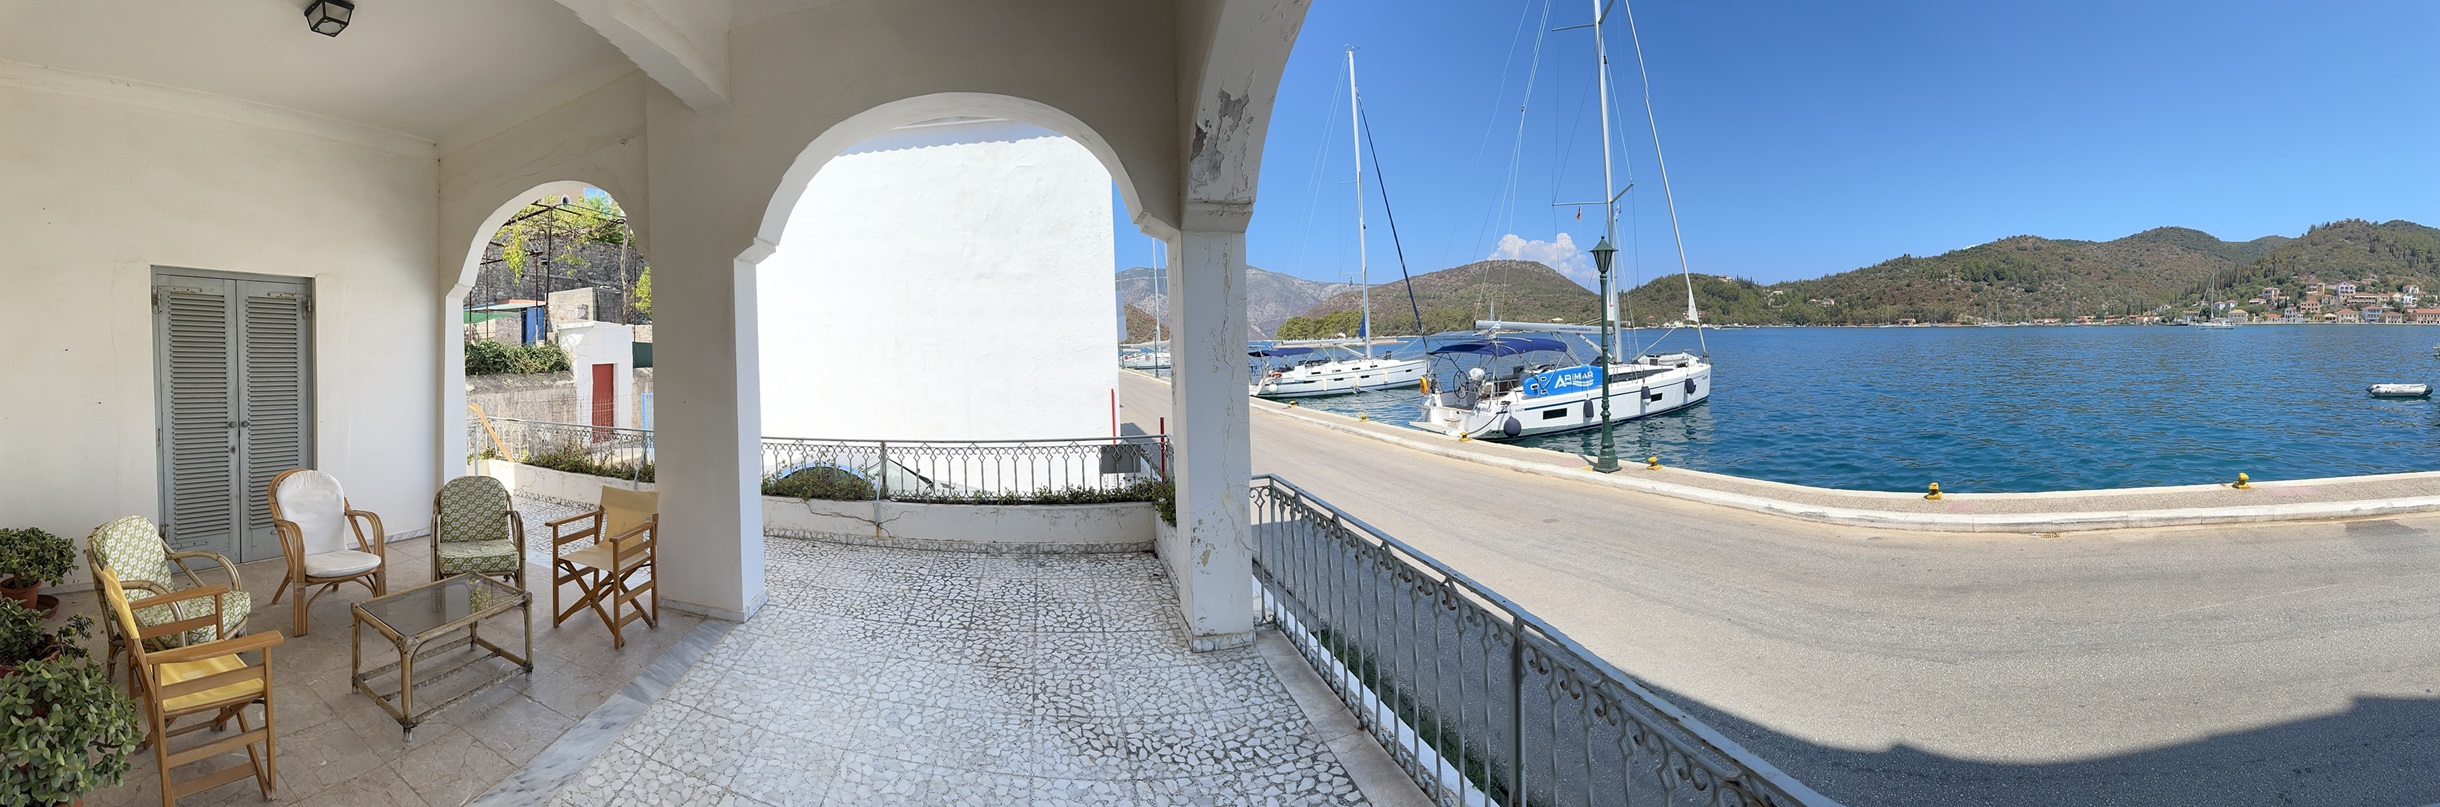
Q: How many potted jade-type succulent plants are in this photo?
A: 3